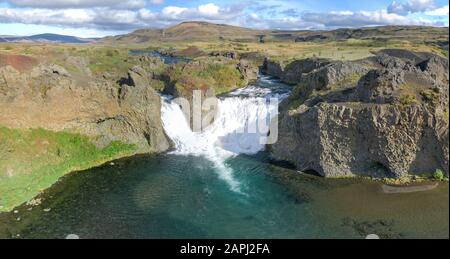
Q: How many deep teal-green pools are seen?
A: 1